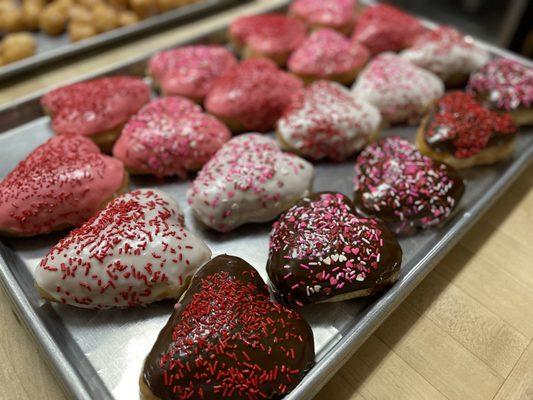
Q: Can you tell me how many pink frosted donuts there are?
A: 9